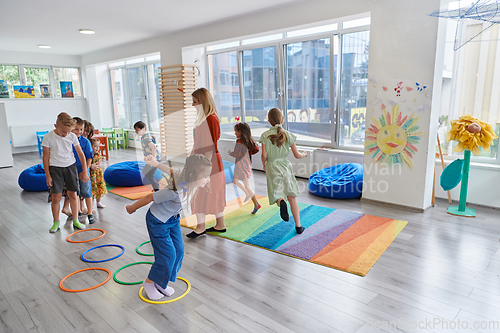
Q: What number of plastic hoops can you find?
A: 6